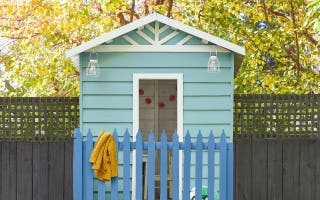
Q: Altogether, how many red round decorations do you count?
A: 4